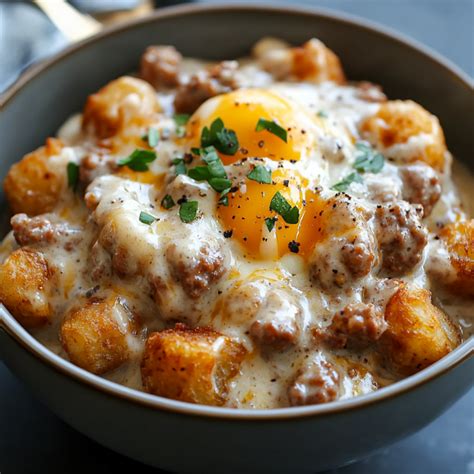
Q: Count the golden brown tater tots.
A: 9